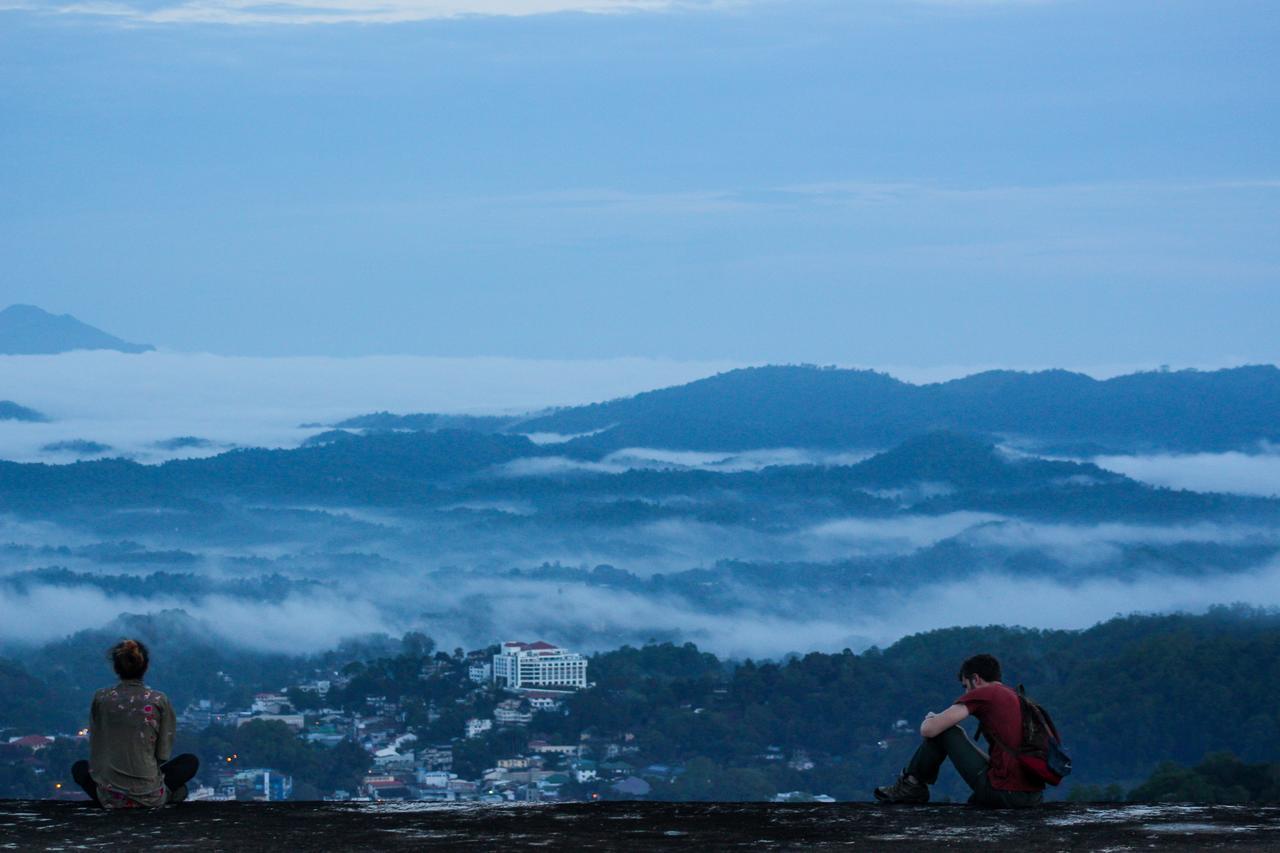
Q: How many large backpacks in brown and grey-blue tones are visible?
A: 1